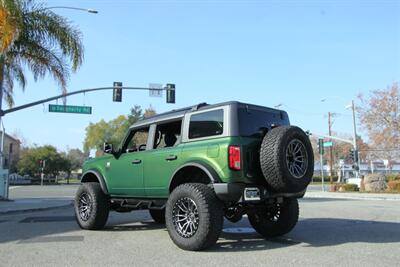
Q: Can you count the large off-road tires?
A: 5